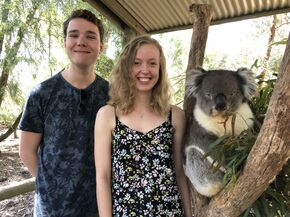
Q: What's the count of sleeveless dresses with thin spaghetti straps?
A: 1